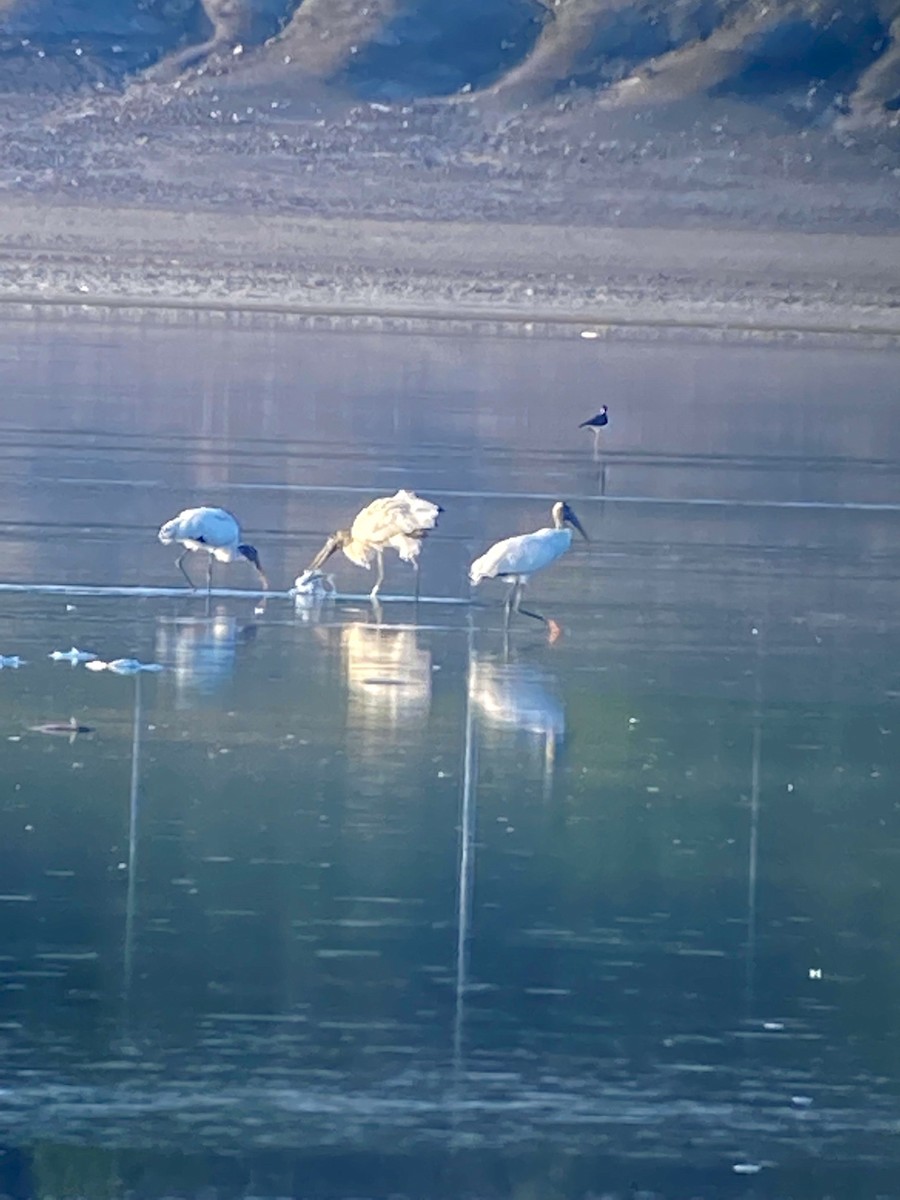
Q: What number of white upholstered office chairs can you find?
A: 0